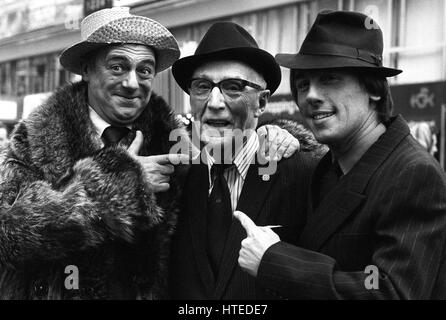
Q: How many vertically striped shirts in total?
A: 1